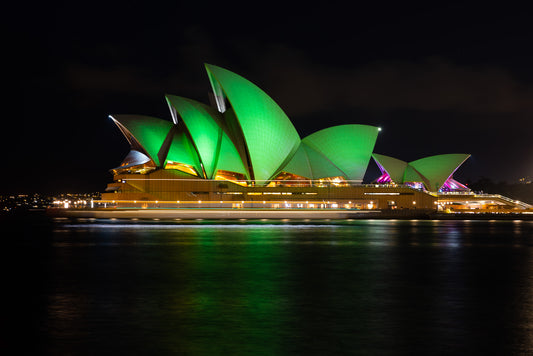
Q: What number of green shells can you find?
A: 6